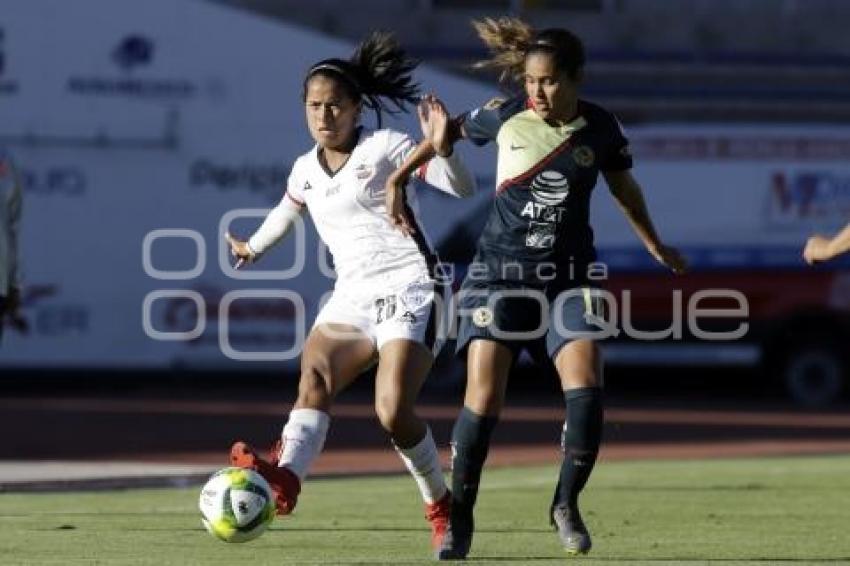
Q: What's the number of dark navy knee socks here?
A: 2